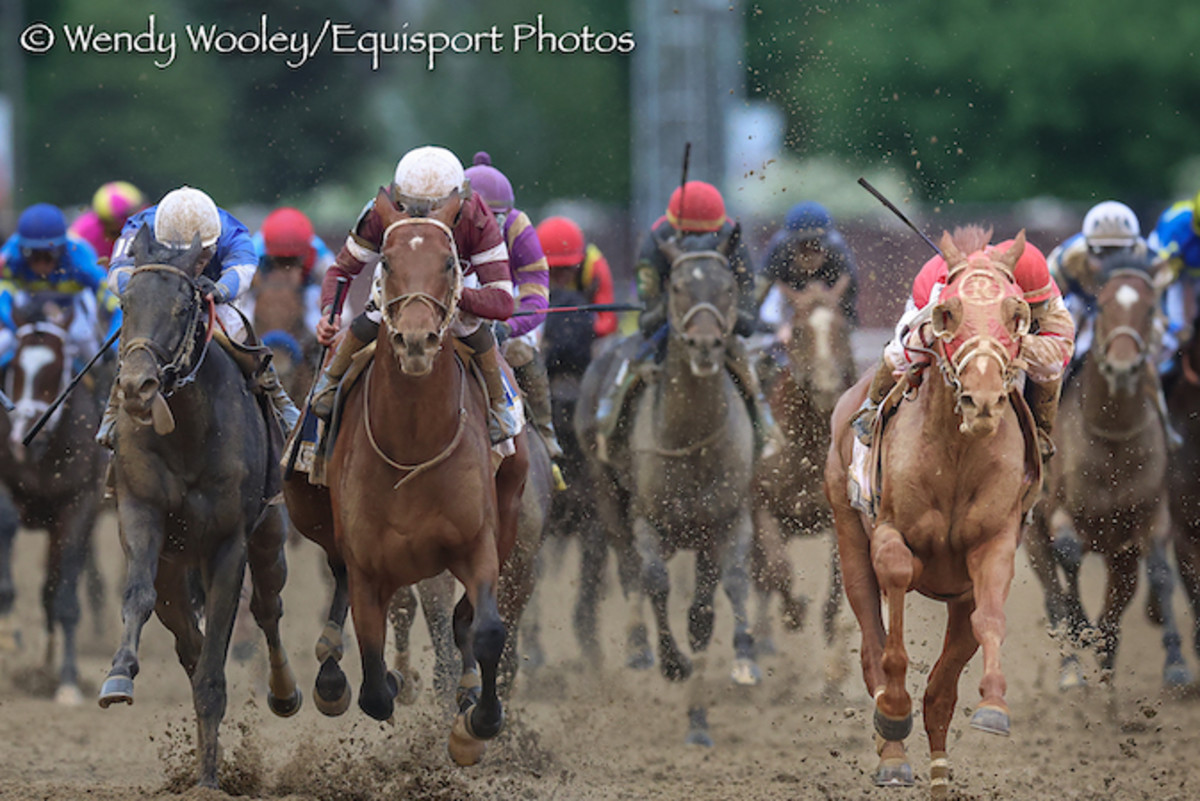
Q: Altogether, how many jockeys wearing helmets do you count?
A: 12